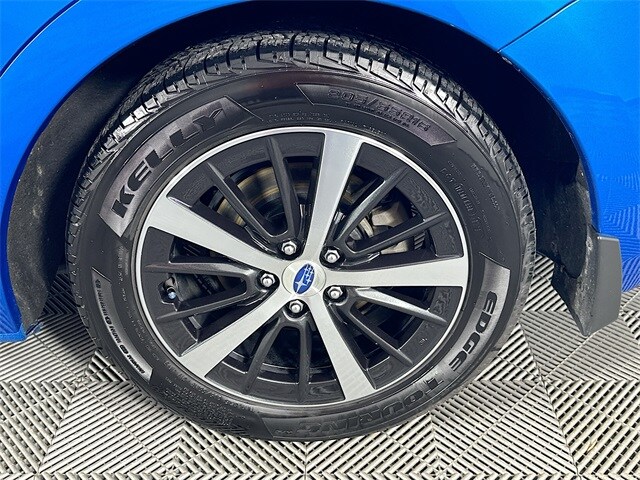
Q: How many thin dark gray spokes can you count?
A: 10